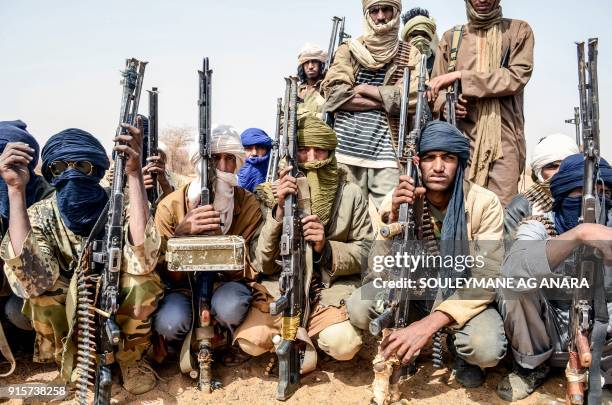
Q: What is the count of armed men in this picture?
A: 13